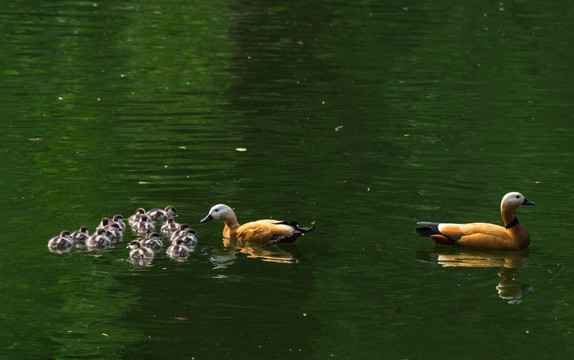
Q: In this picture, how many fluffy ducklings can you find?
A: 15